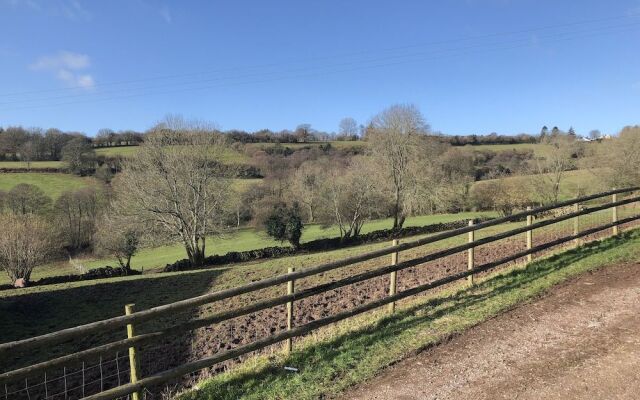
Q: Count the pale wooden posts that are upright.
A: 7